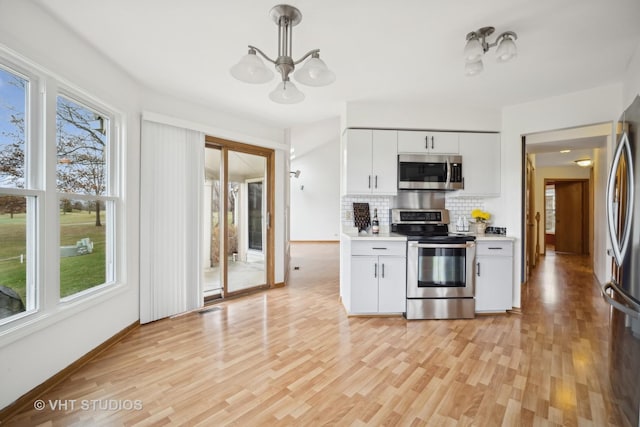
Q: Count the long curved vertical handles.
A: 2